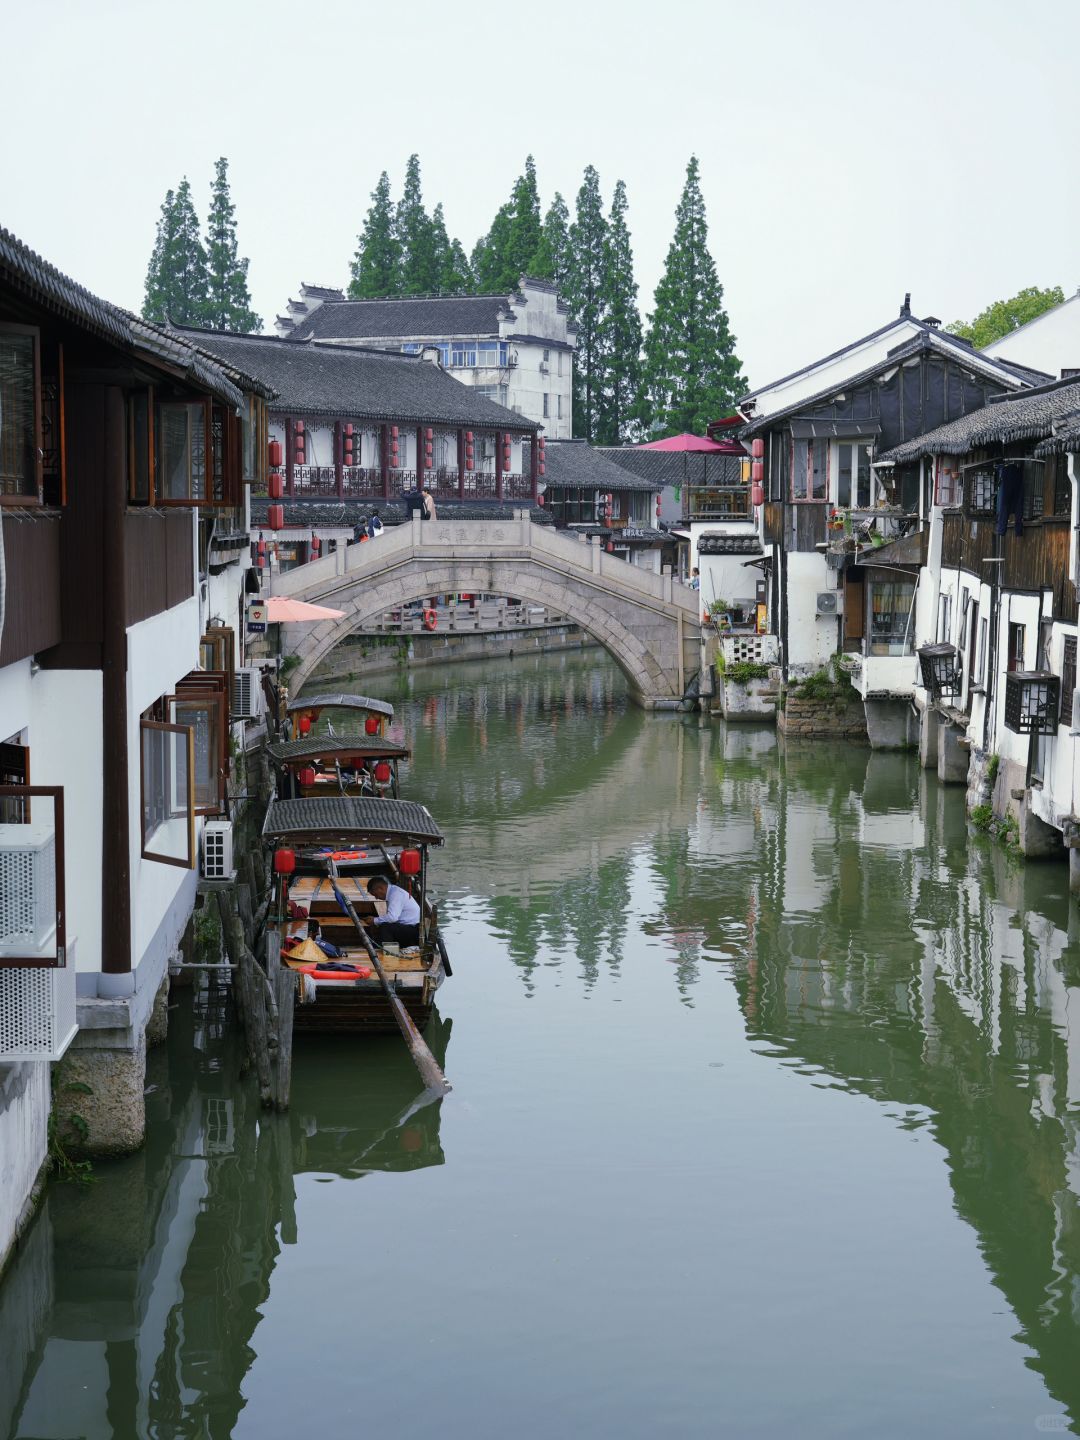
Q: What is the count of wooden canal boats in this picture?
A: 3